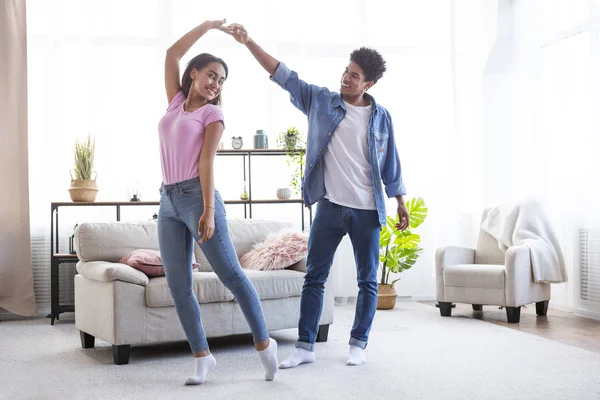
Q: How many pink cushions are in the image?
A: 2